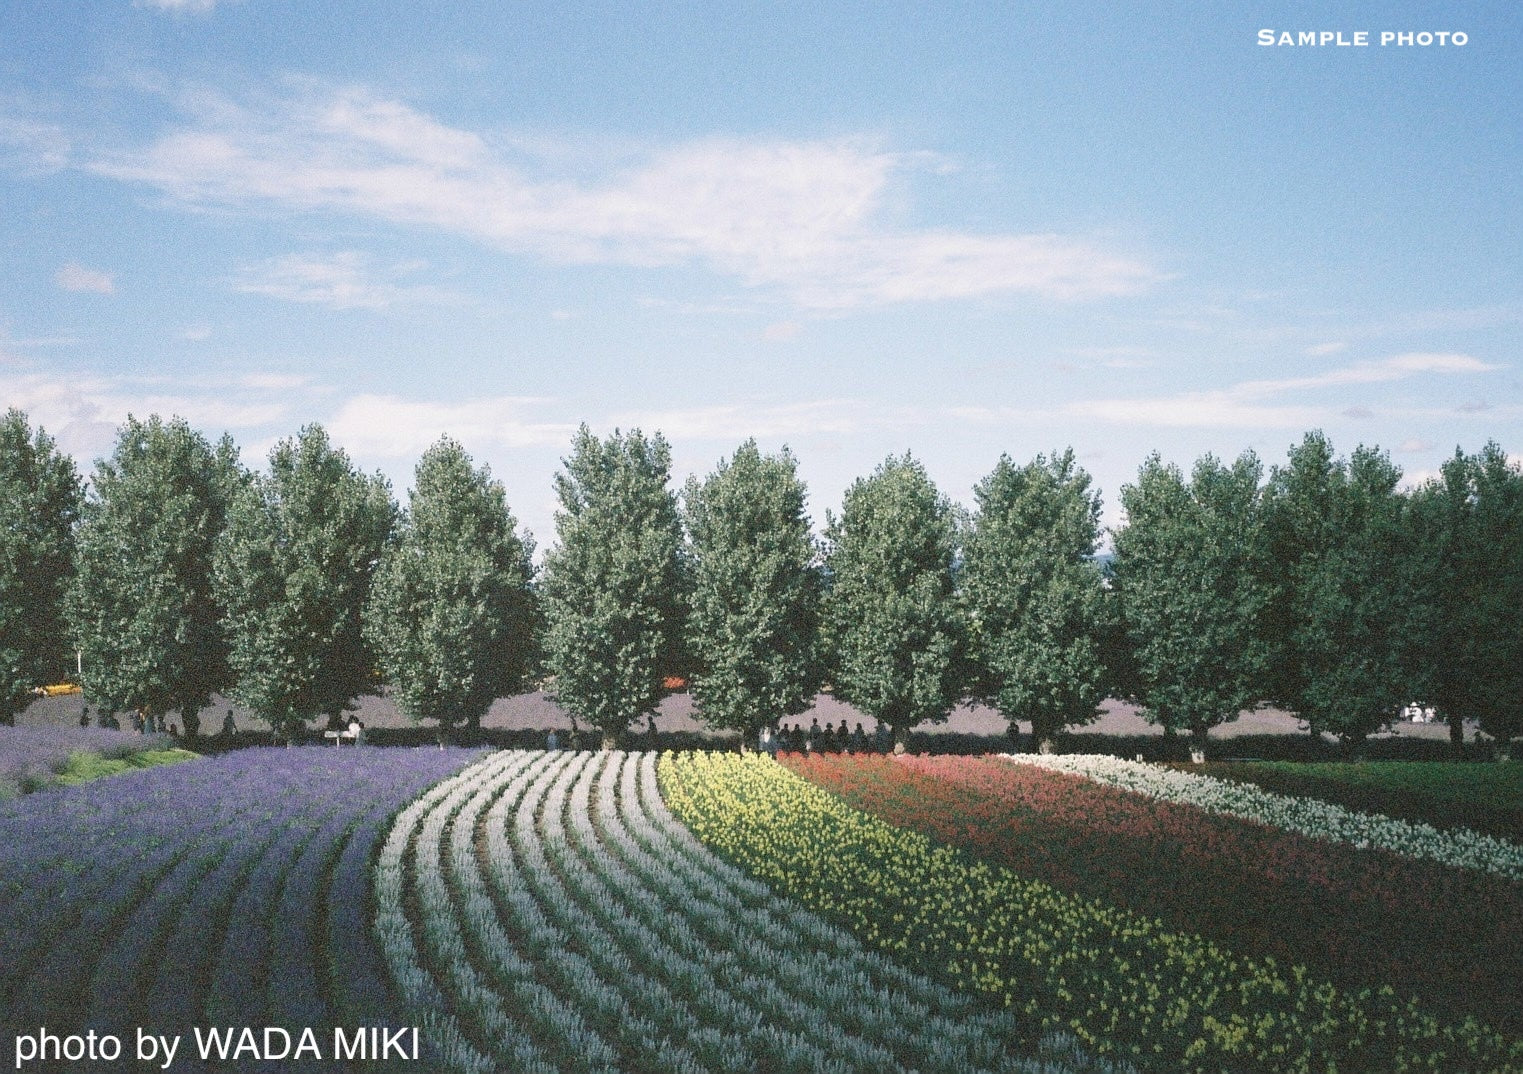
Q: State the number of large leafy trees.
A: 11